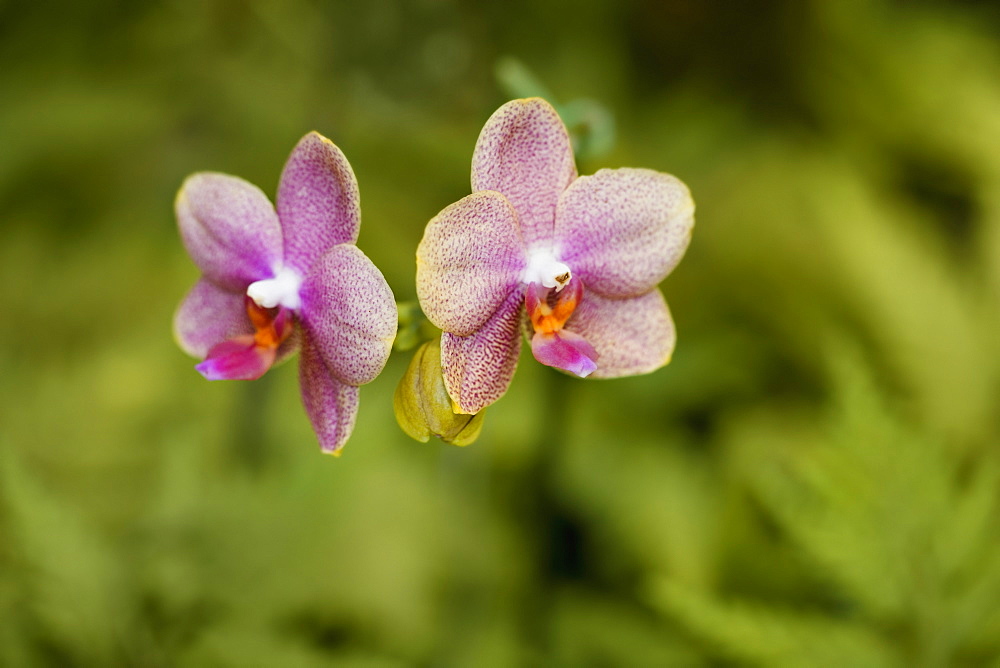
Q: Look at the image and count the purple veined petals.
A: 10